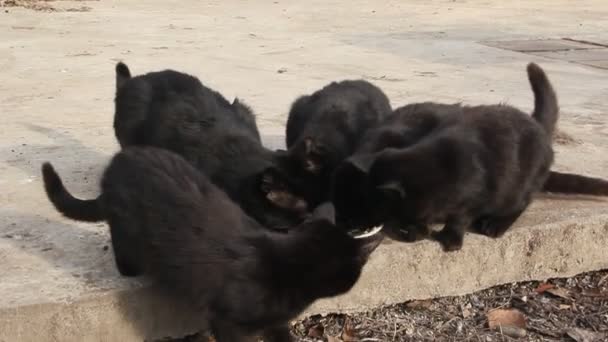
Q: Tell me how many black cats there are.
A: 5